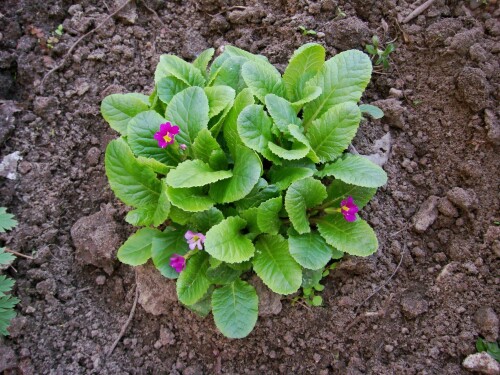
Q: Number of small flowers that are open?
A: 4